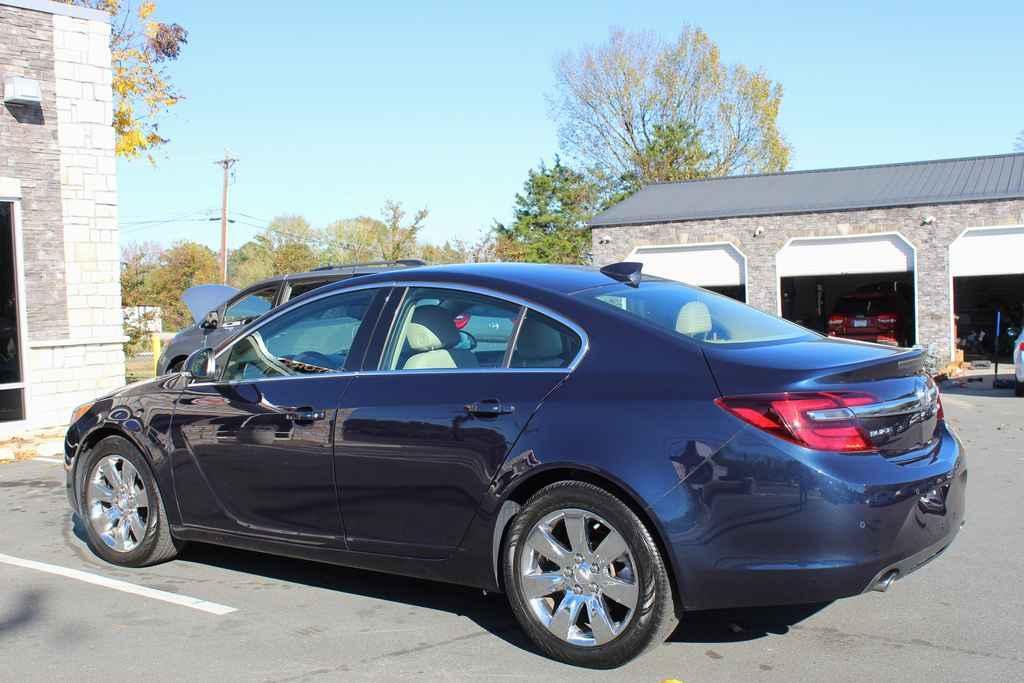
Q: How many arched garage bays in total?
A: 3